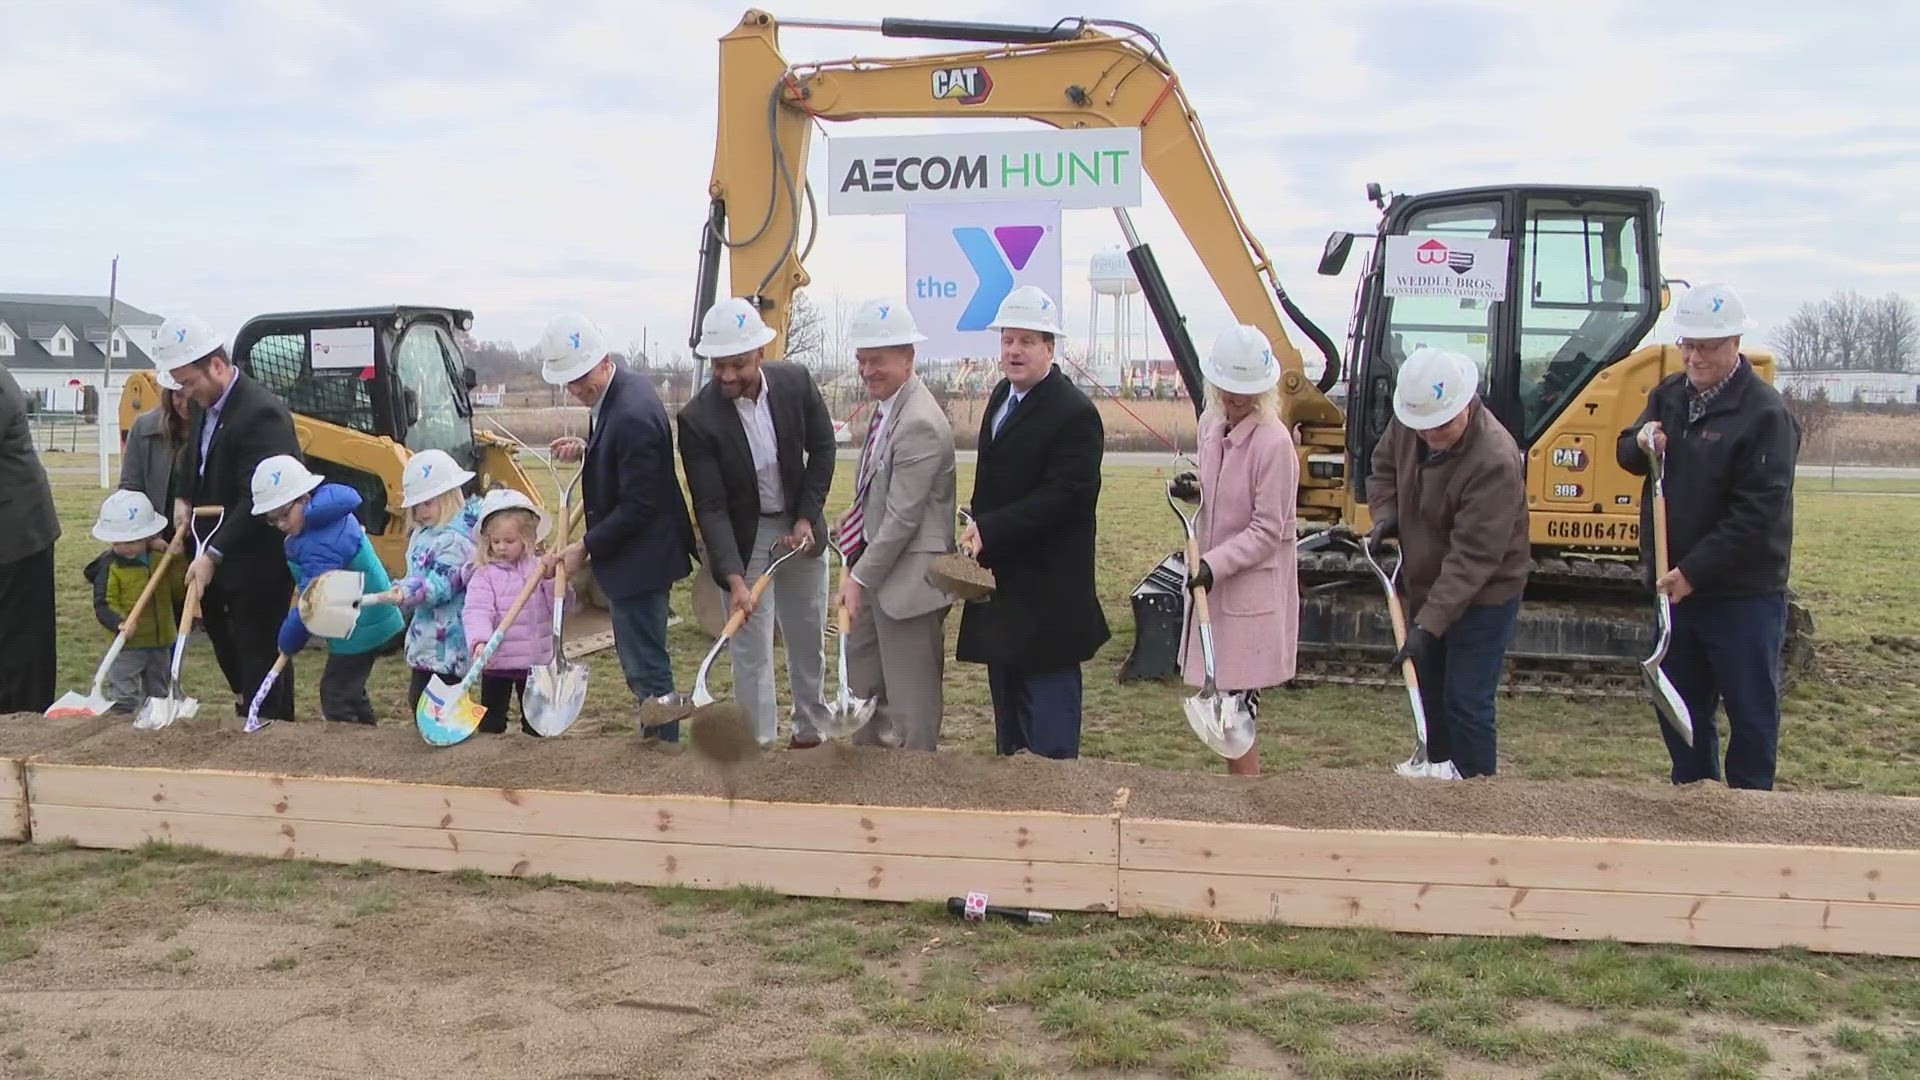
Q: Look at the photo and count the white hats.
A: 13